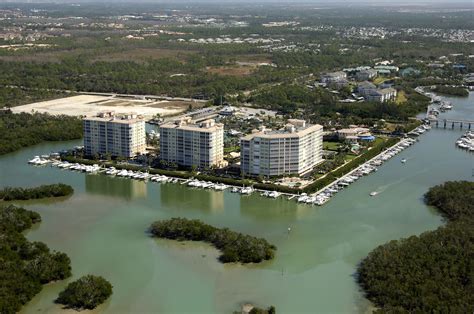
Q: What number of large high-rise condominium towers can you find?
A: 3